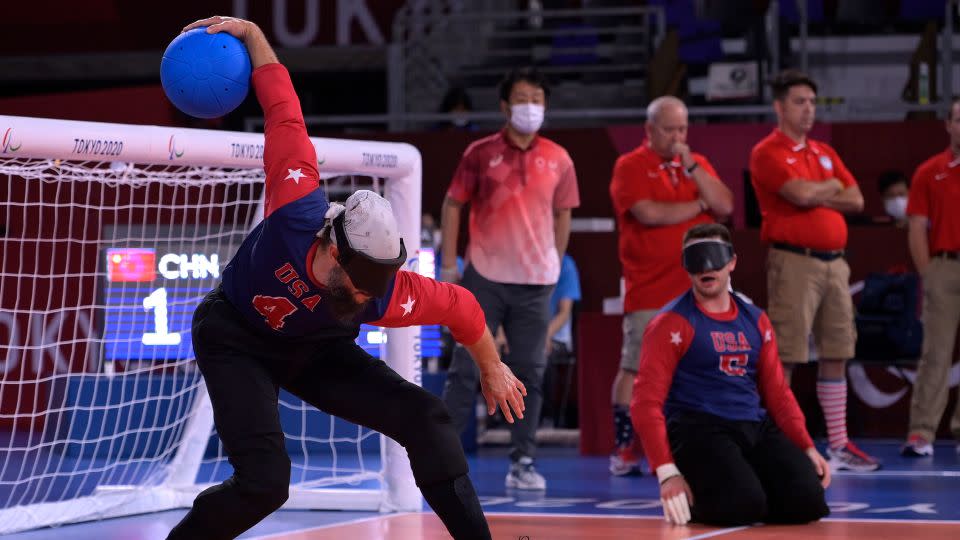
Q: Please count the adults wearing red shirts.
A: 4